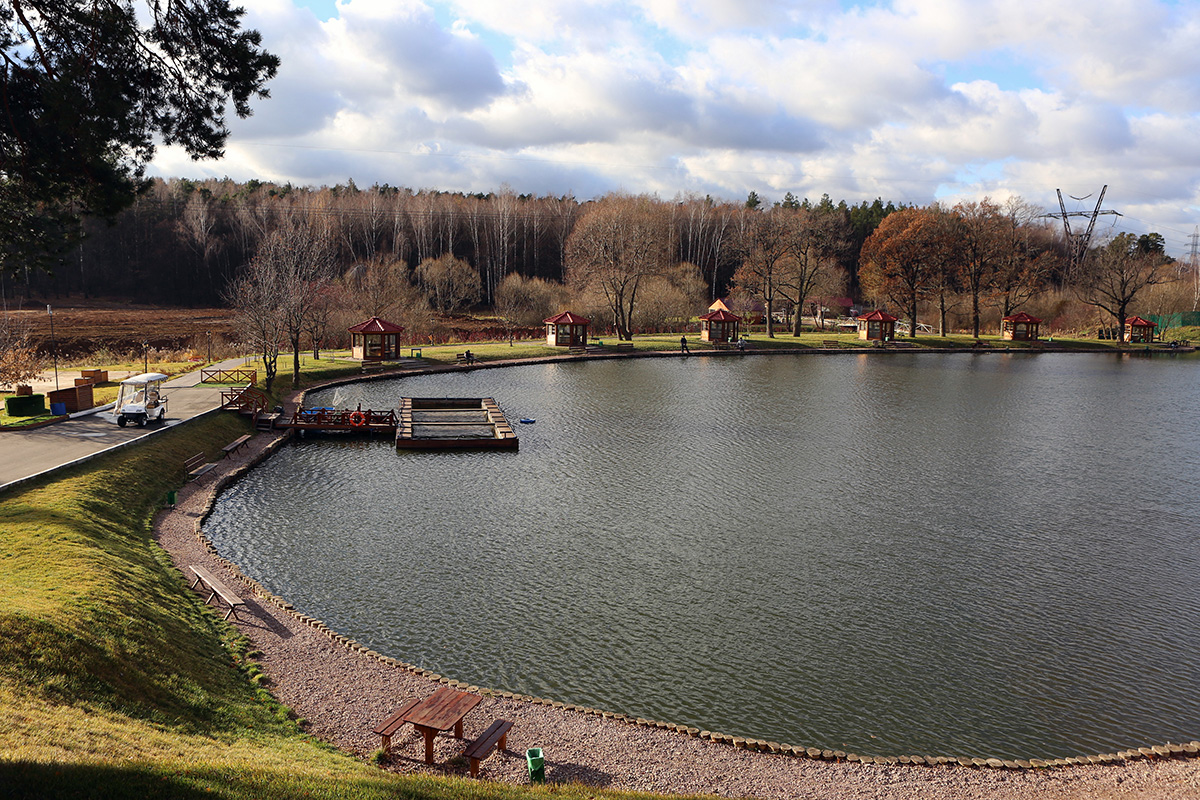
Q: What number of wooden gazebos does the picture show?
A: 6